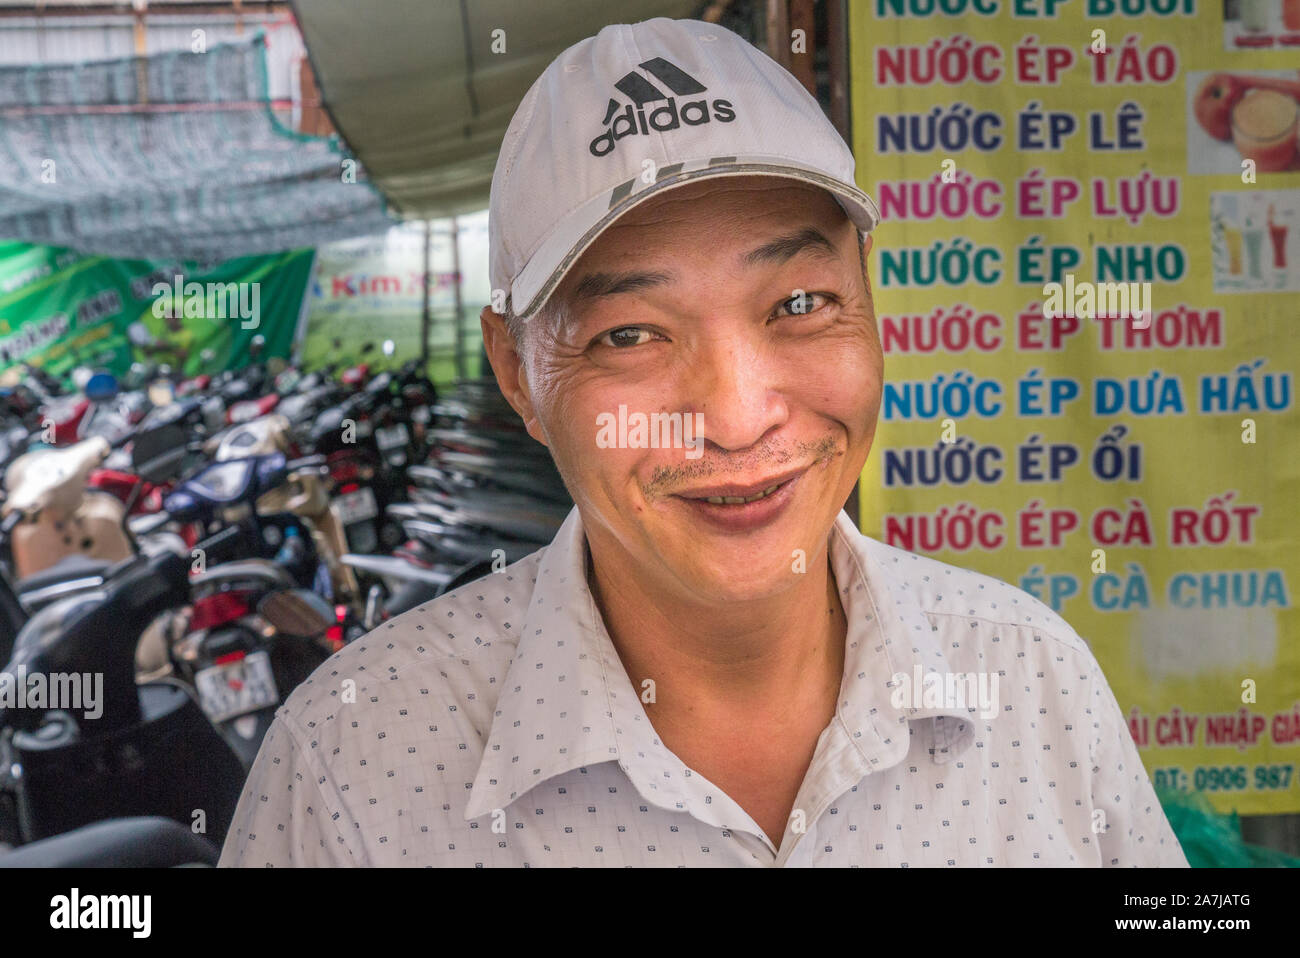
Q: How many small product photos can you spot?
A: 3